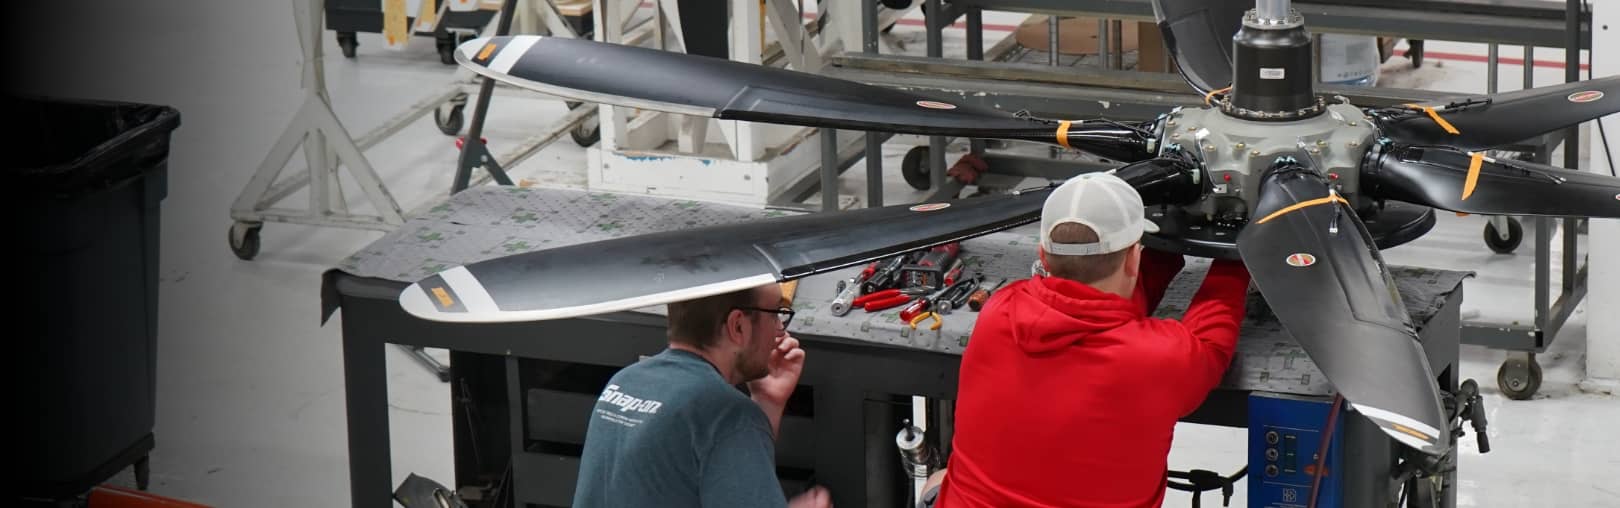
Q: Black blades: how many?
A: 6